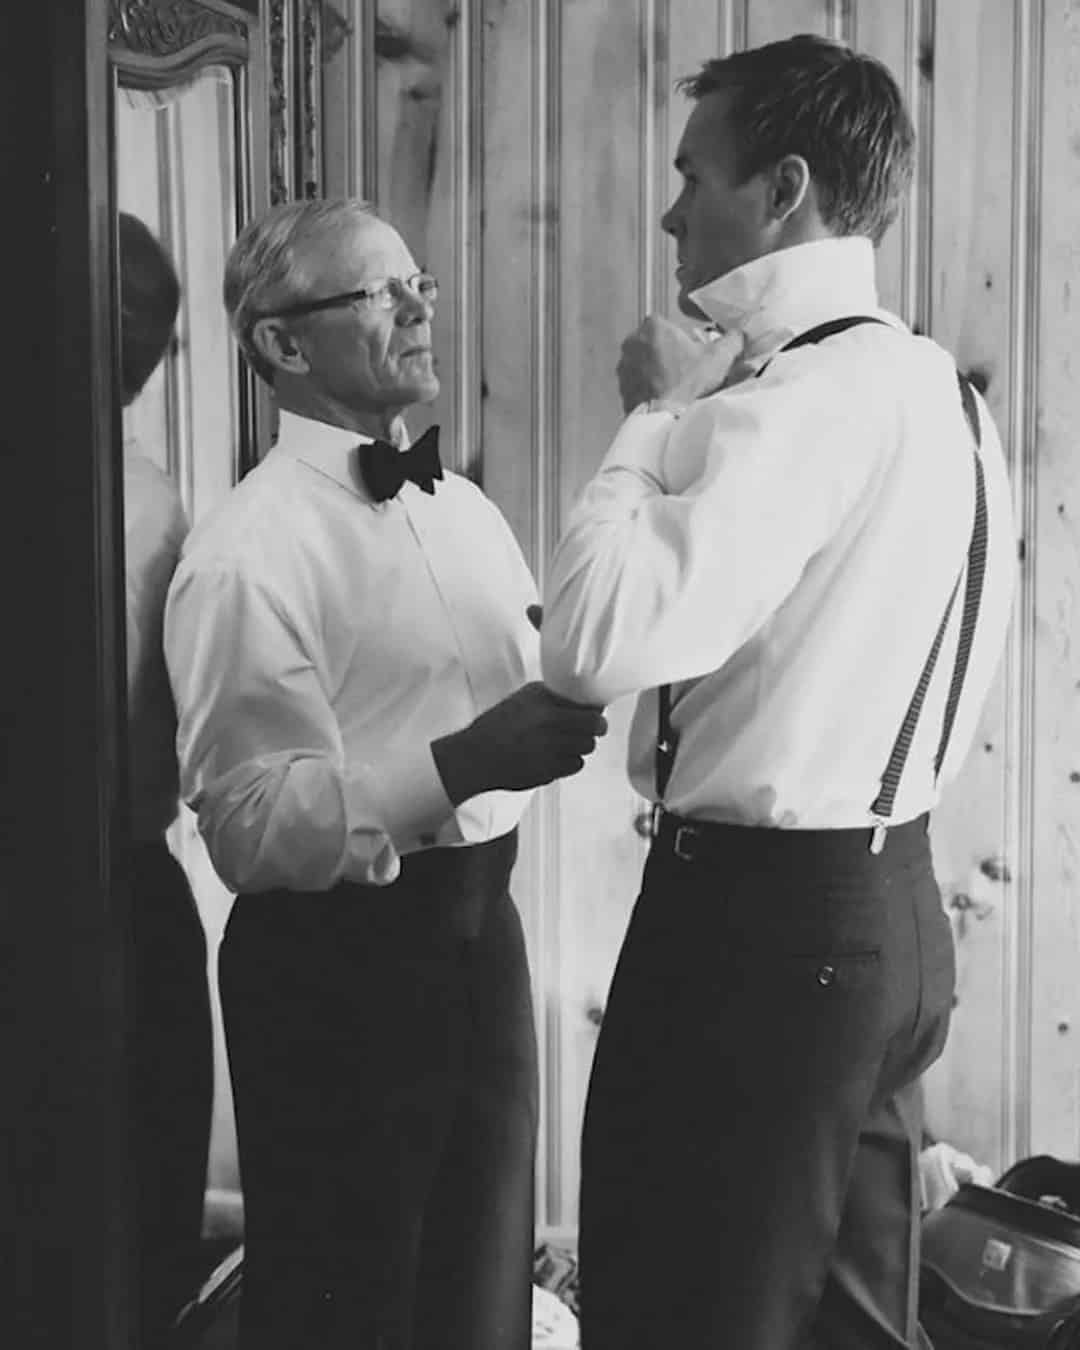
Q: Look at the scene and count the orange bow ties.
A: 0